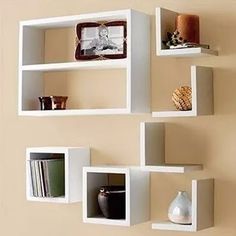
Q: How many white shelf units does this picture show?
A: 7